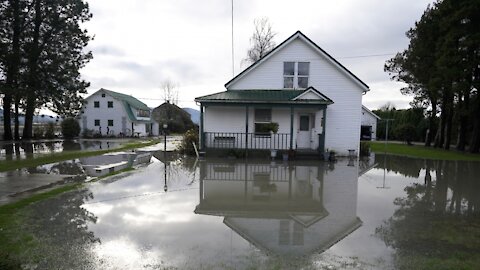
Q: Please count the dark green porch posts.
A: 4